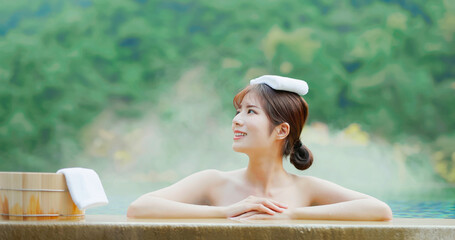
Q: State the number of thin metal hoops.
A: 2